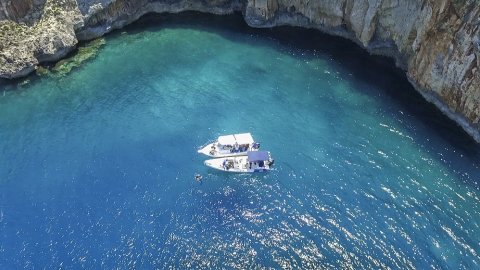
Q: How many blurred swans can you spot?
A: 0